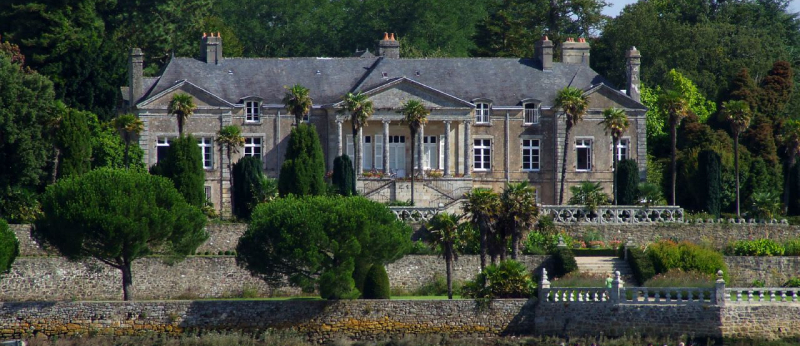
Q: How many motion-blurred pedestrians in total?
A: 0